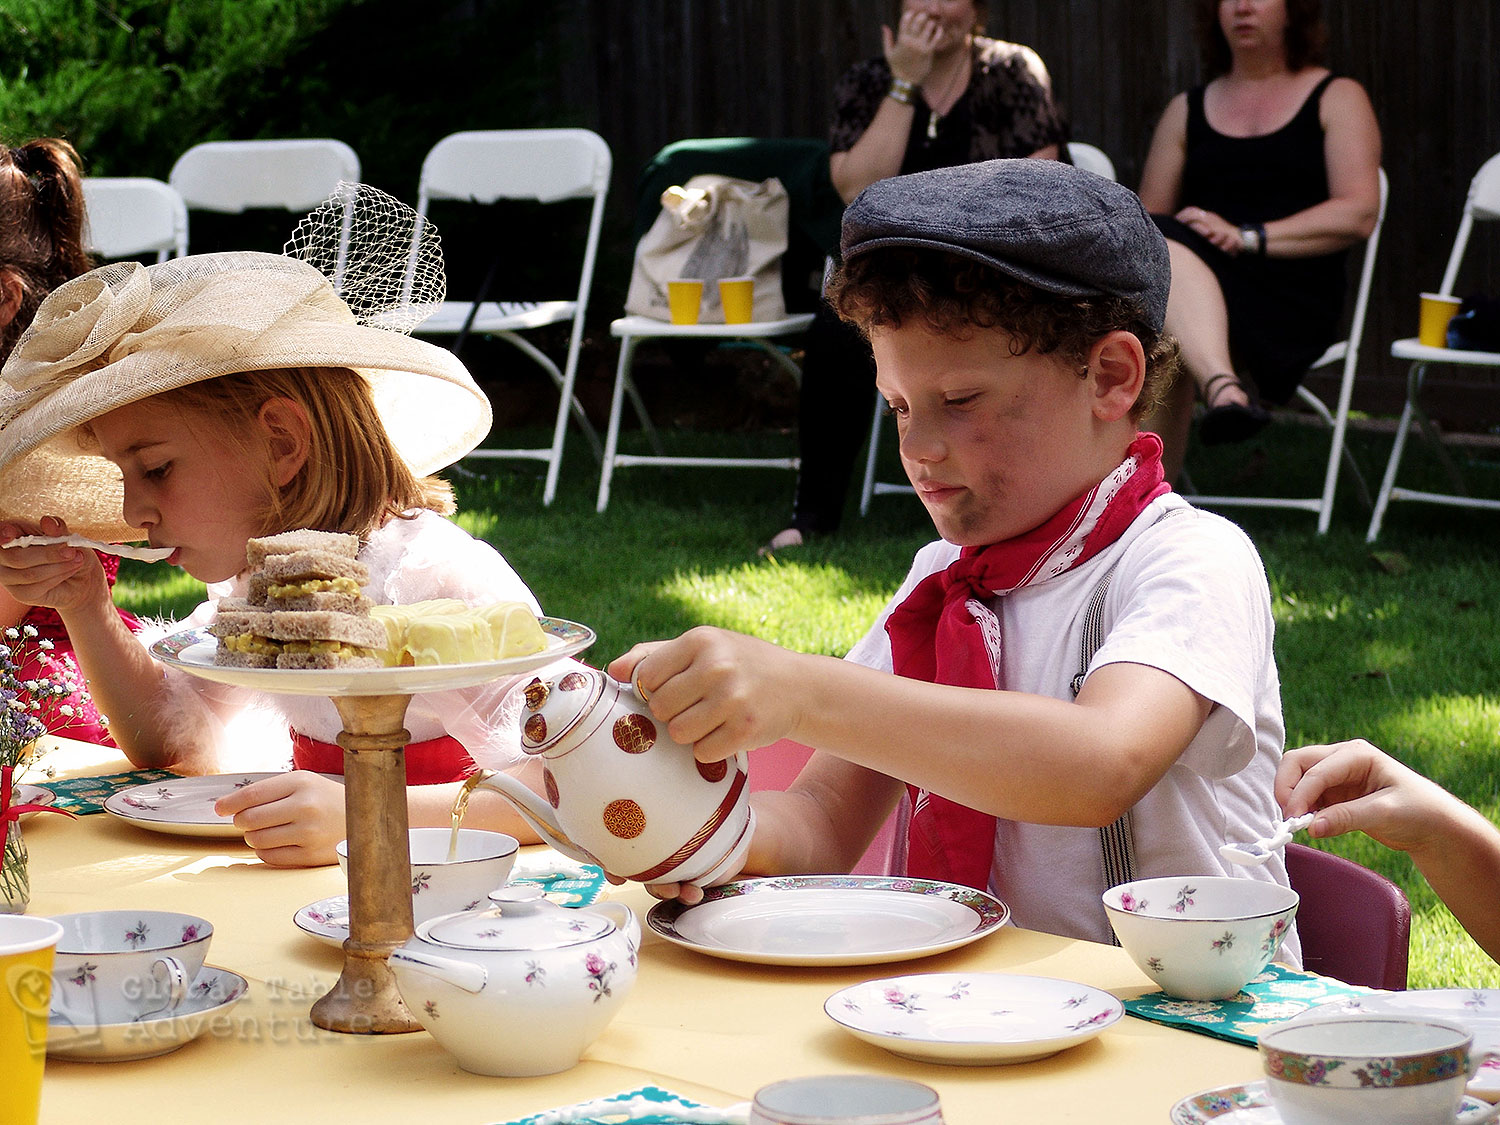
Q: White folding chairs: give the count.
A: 7